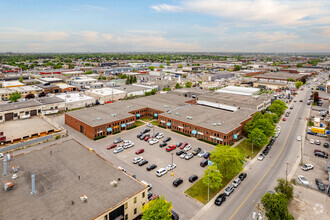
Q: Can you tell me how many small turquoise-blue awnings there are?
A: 7